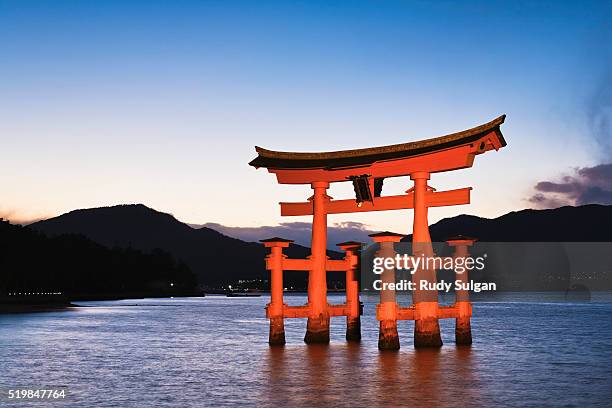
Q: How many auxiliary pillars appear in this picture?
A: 4